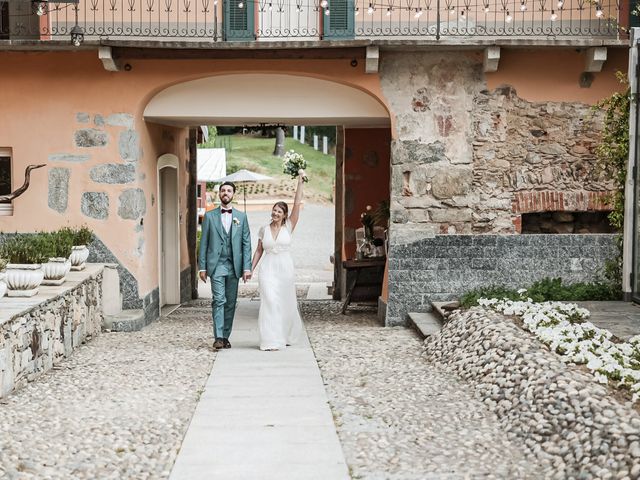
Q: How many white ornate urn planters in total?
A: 4